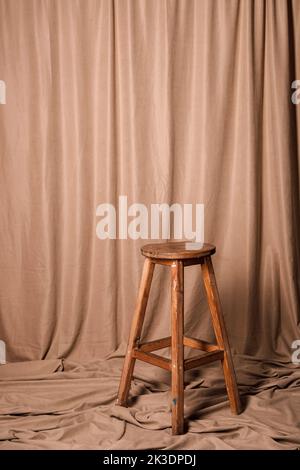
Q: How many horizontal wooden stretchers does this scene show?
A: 4